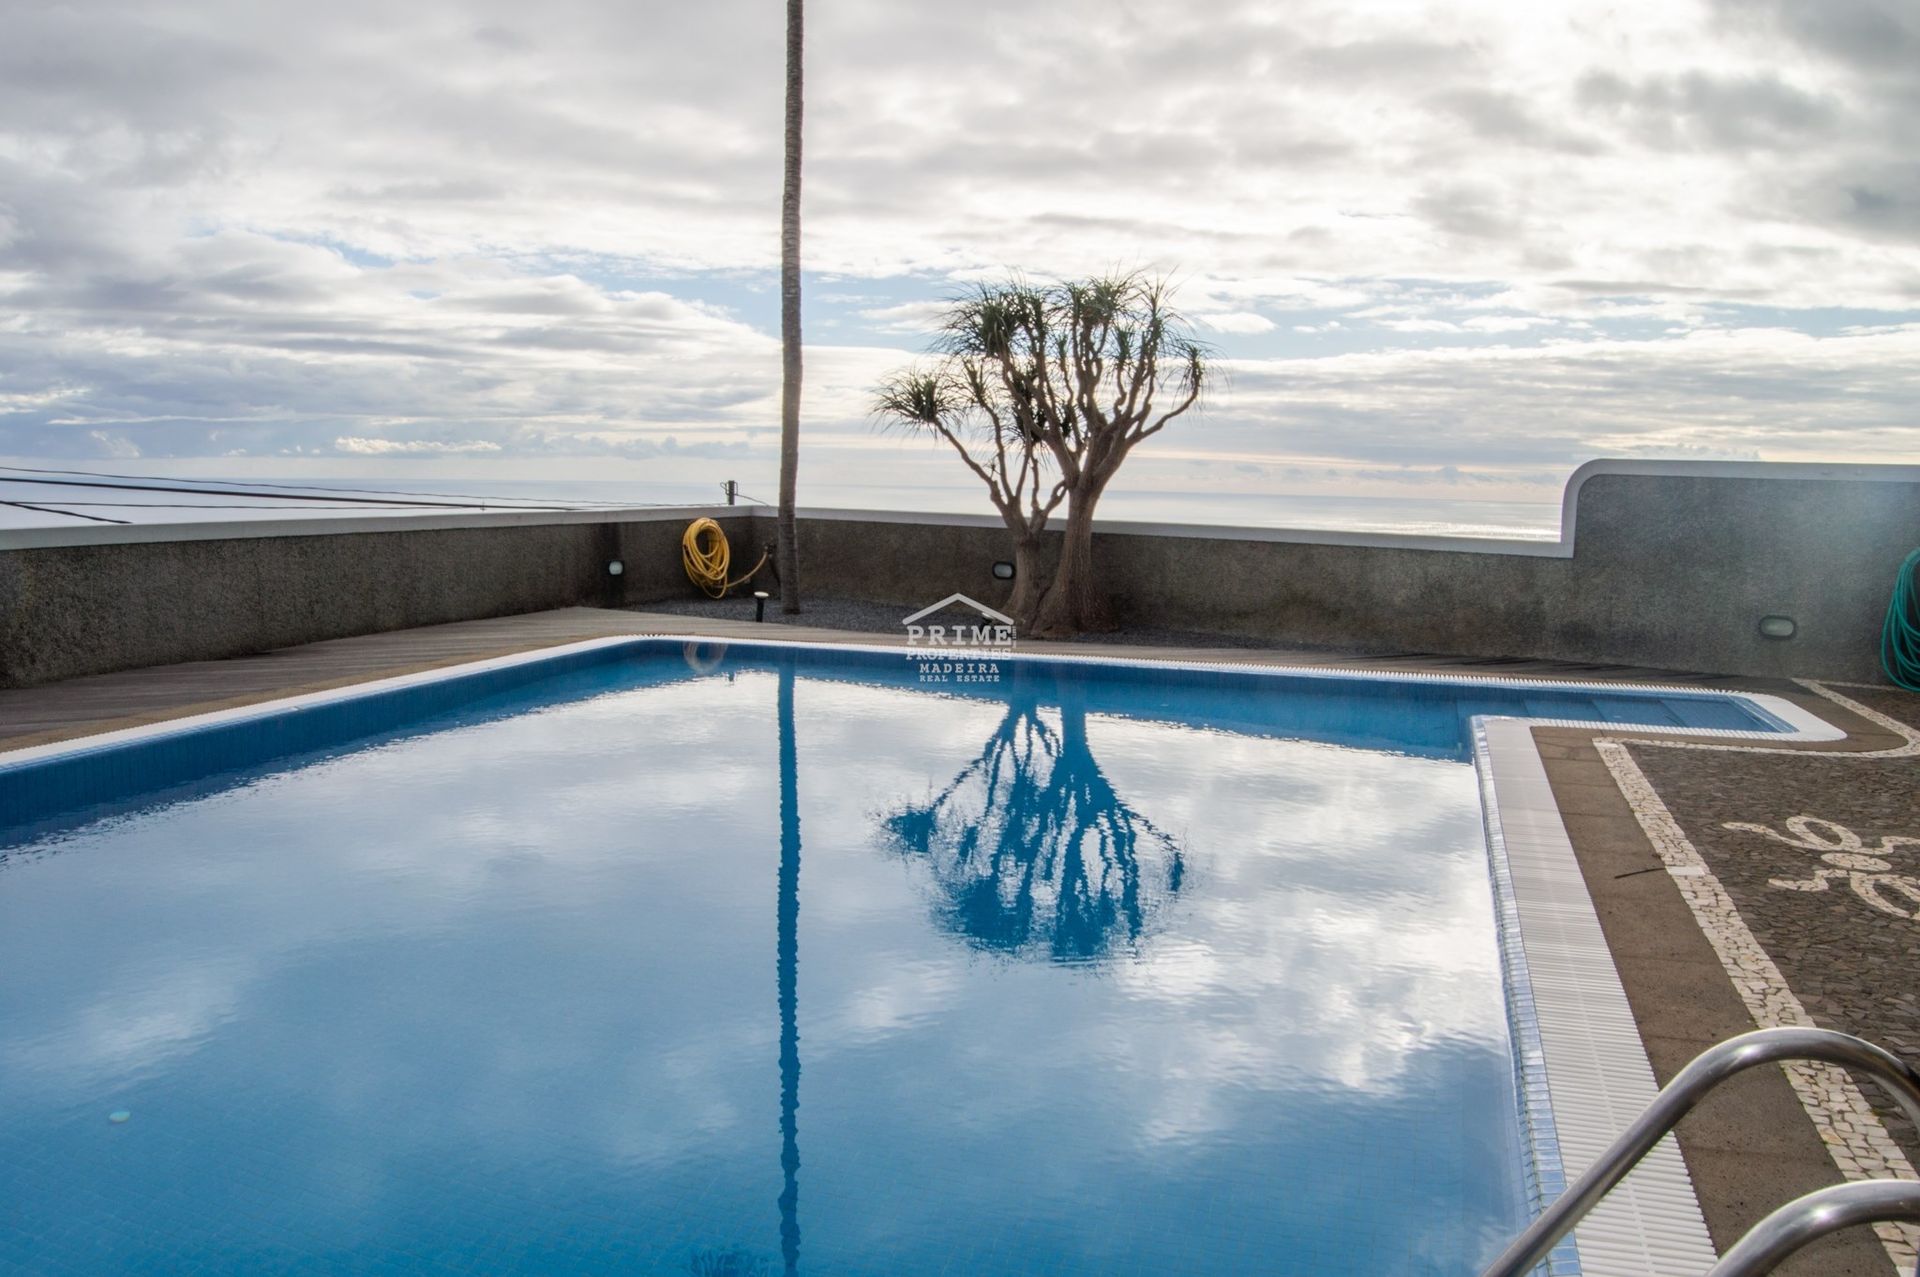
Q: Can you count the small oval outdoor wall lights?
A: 3